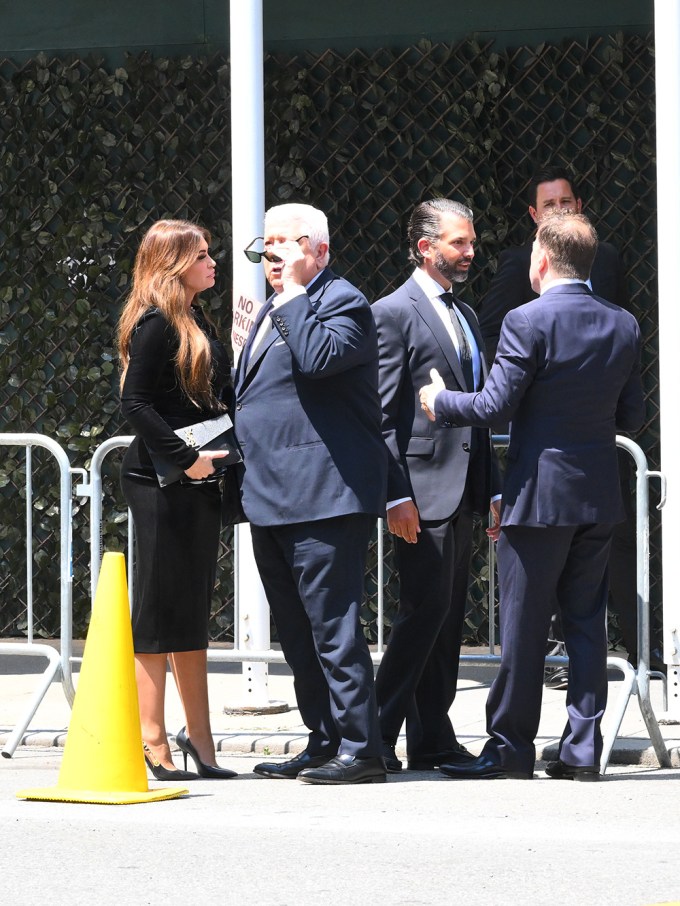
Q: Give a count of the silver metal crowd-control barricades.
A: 2